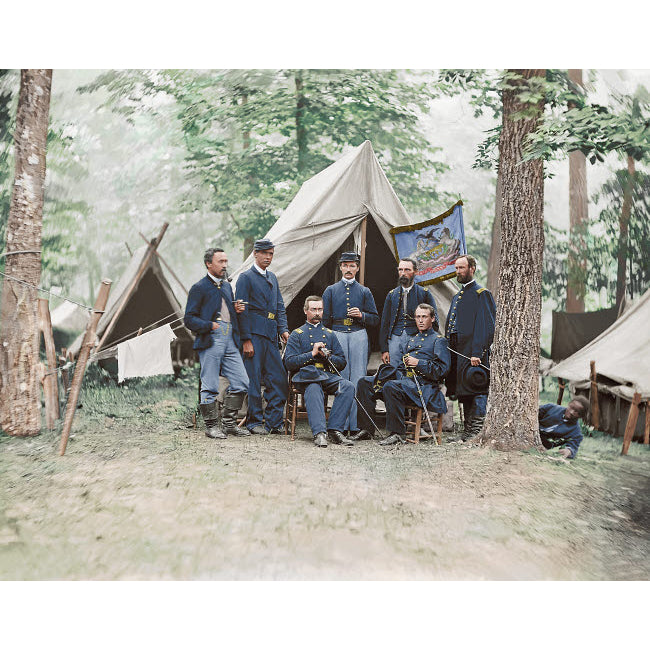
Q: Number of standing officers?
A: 5